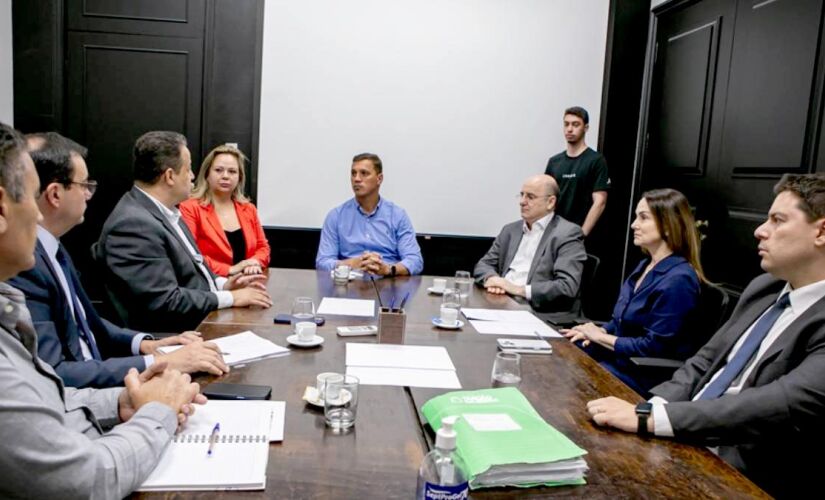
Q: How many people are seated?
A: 8